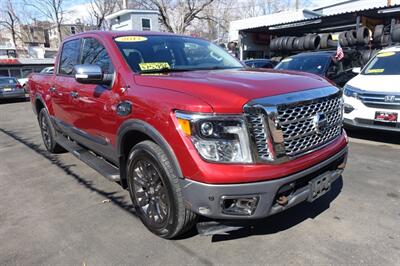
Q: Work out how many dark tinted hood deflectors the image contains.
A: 0